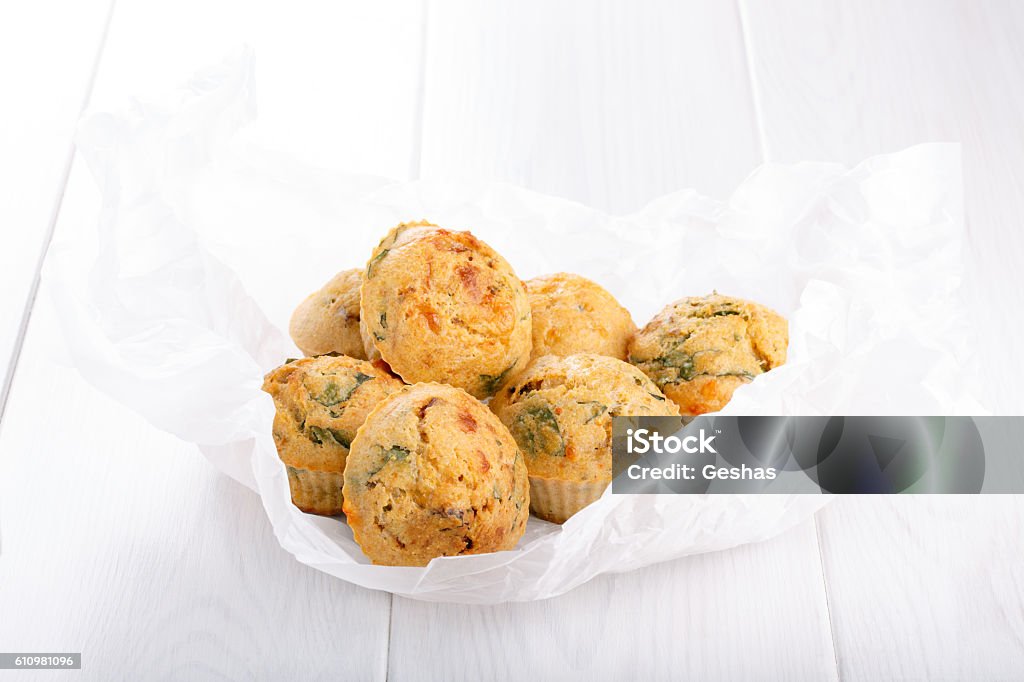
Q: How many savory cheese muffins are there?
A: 7